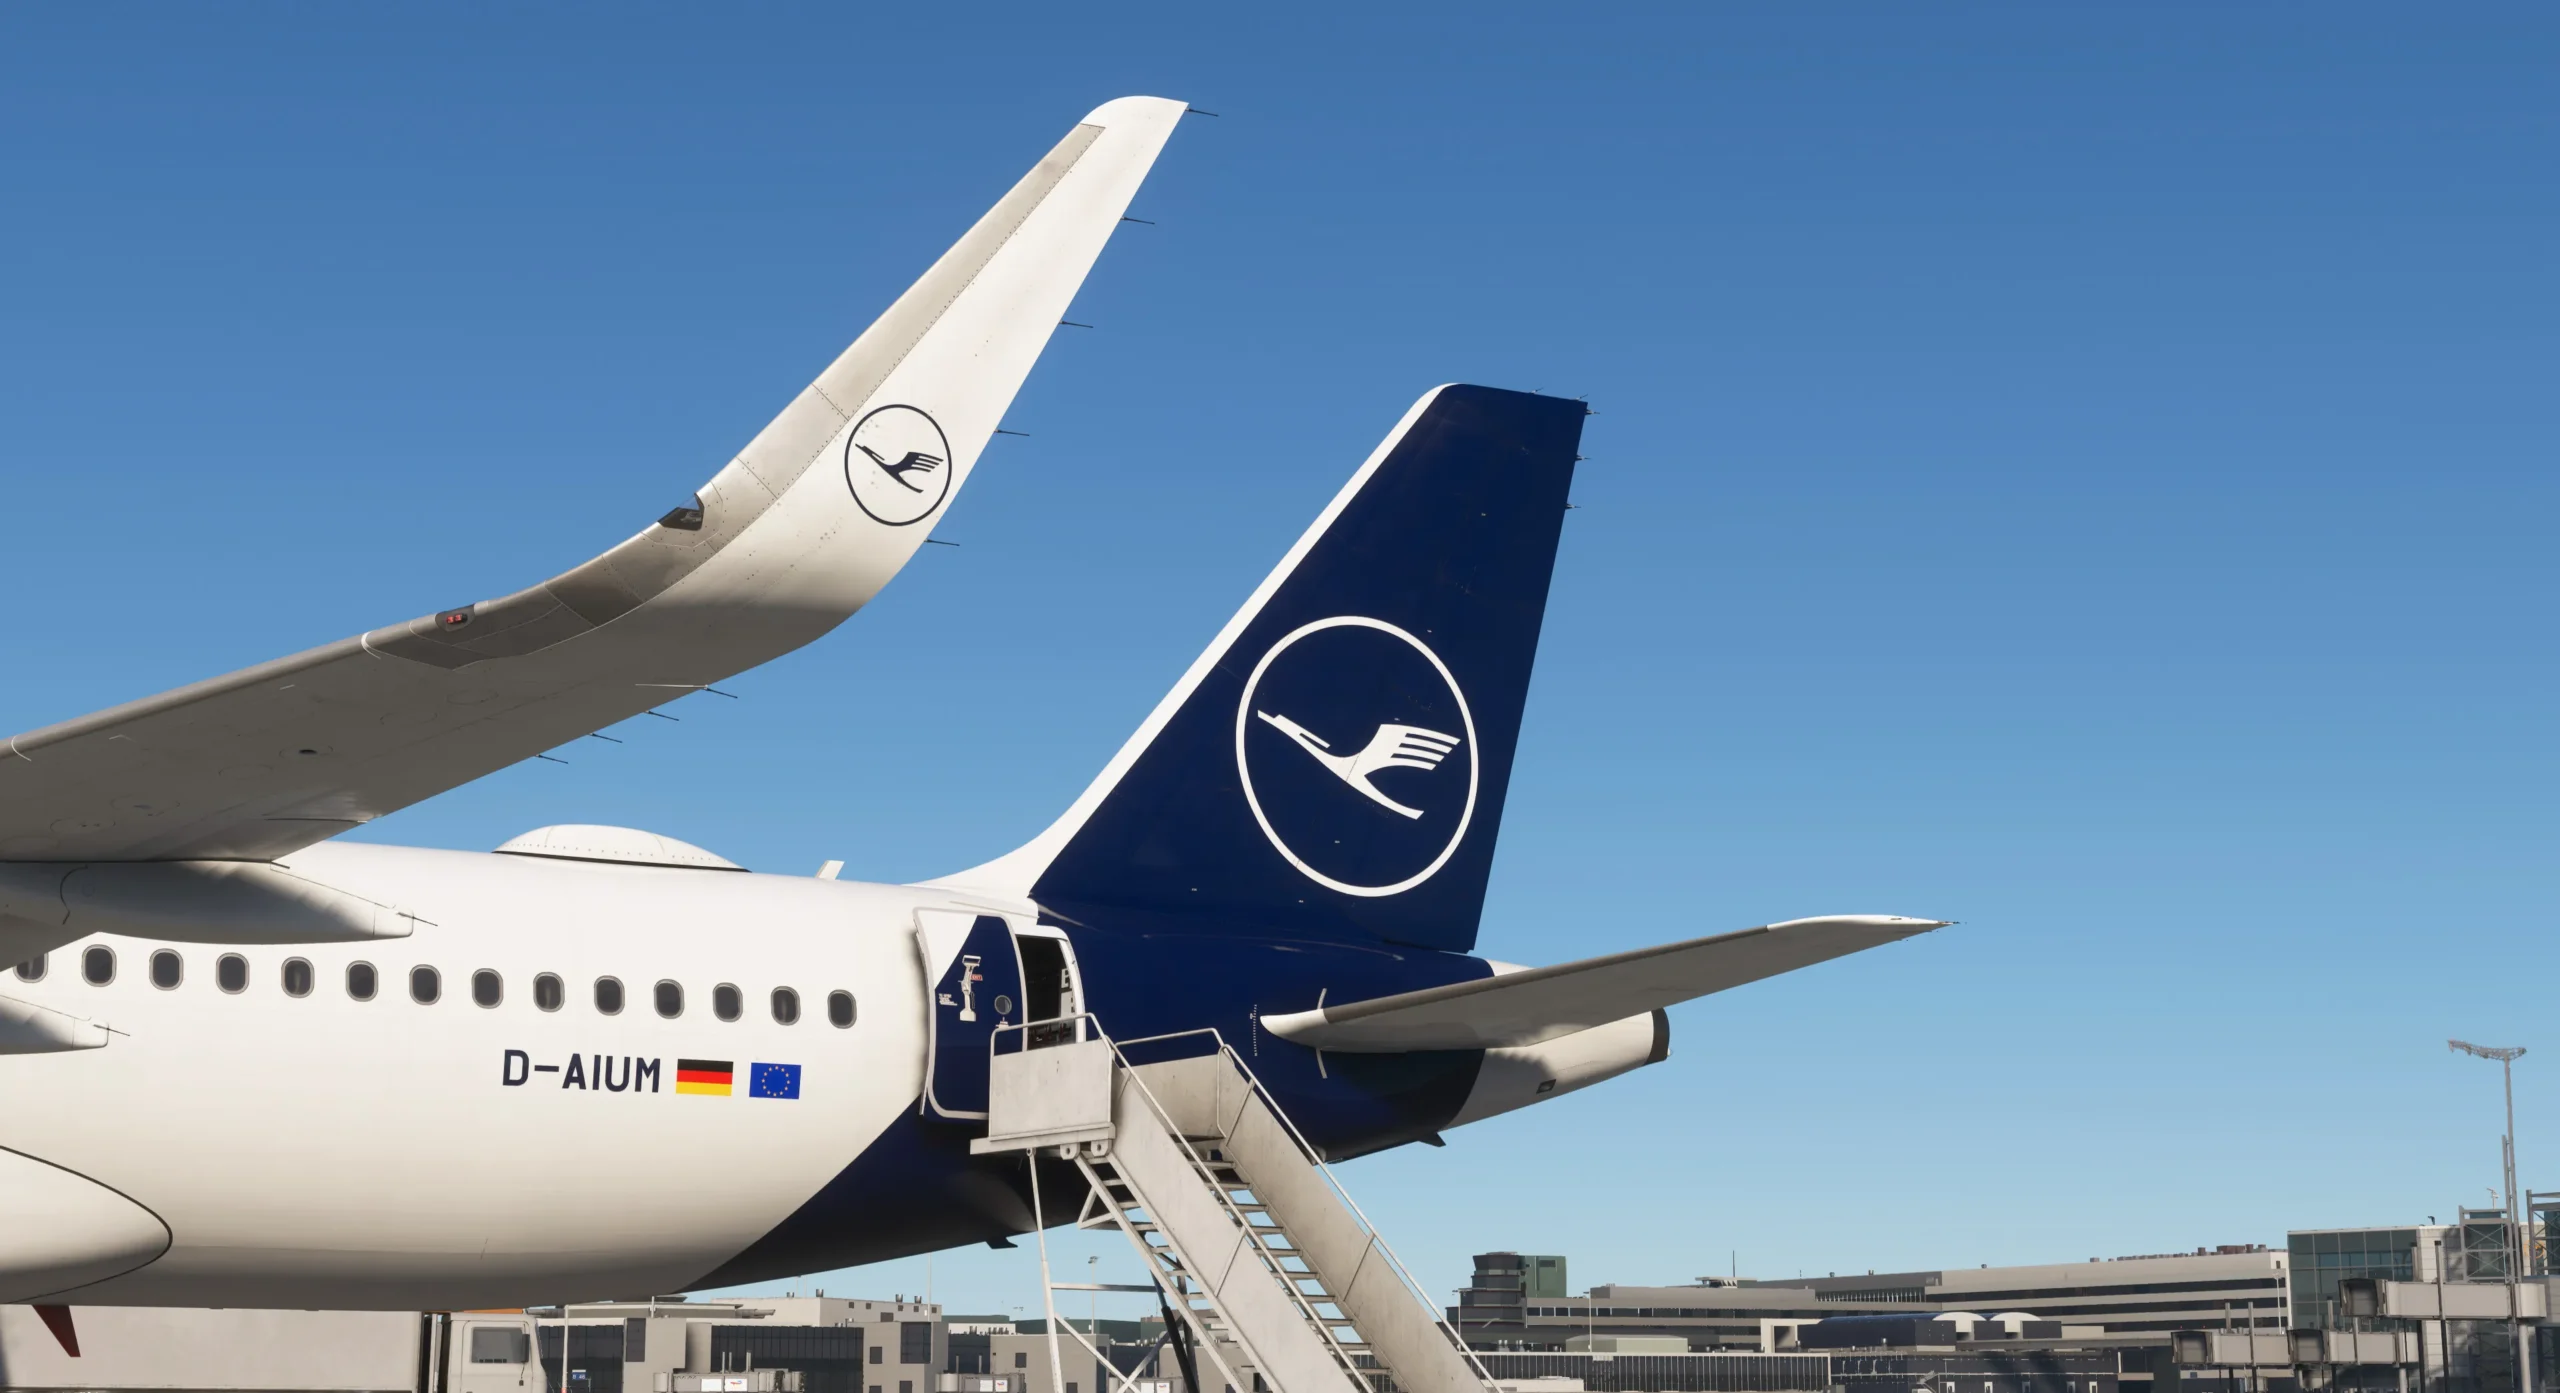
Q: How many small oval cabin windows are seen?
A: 14